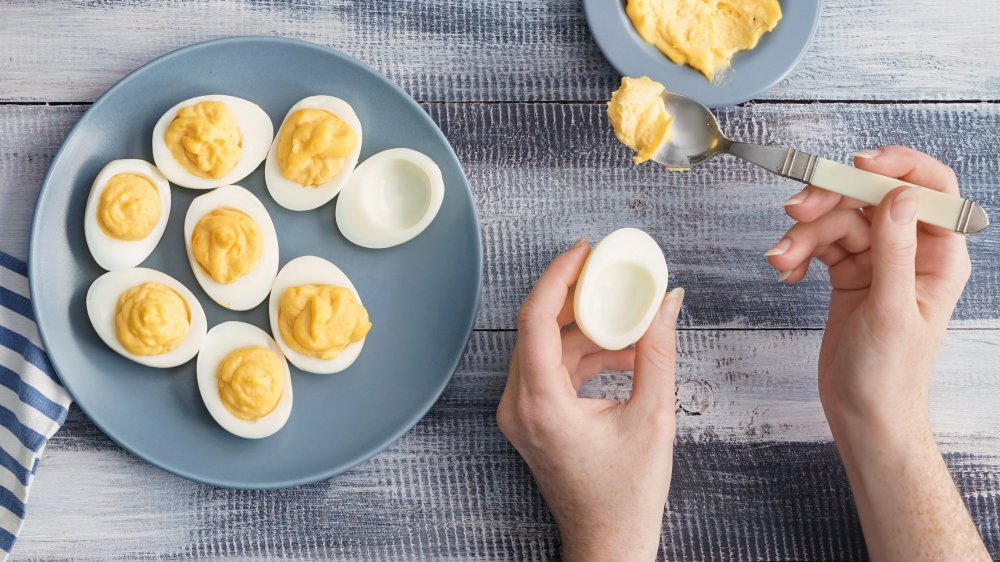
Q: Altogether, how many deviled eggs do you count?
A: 7